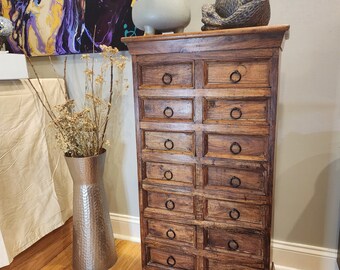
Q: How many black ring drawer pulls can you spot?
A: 13